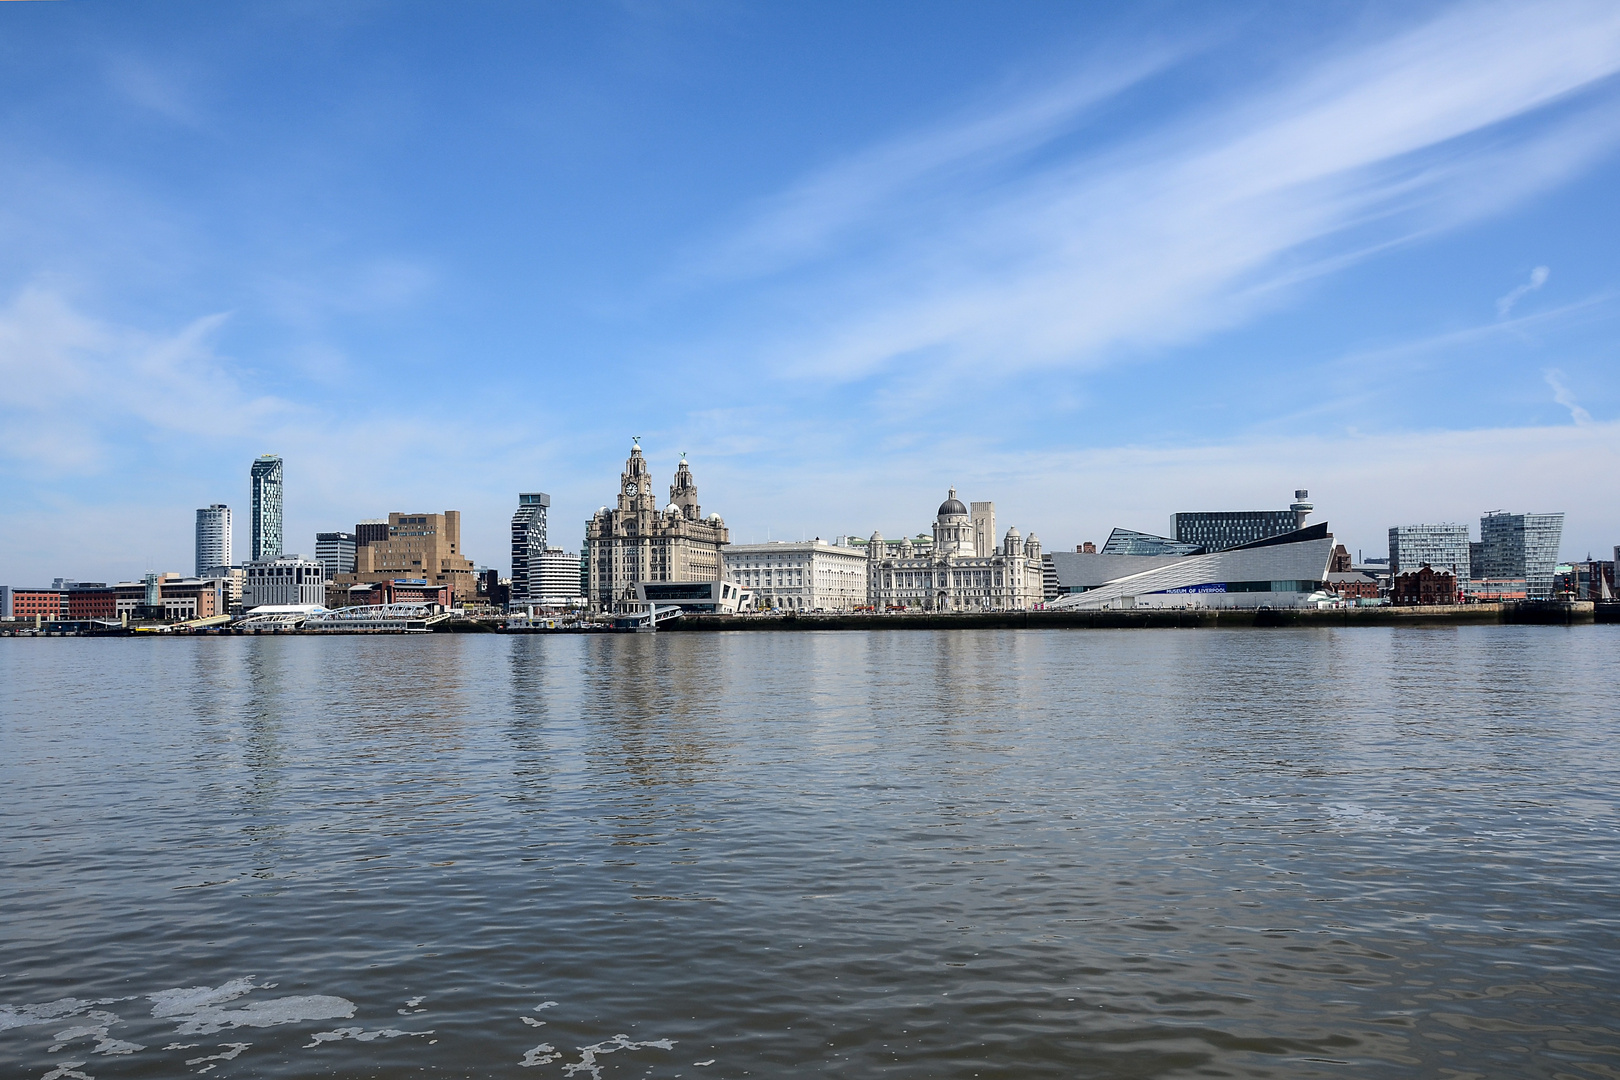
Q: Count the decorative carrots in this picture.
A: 0